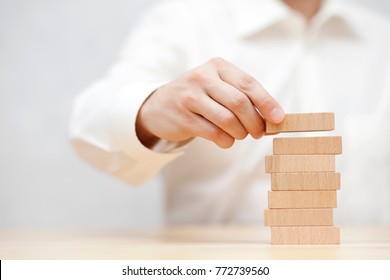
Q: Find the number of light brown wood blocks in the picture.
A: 7